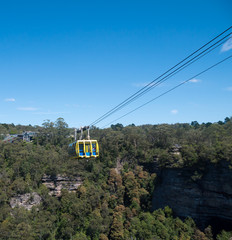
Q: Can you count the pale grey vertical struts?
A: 3